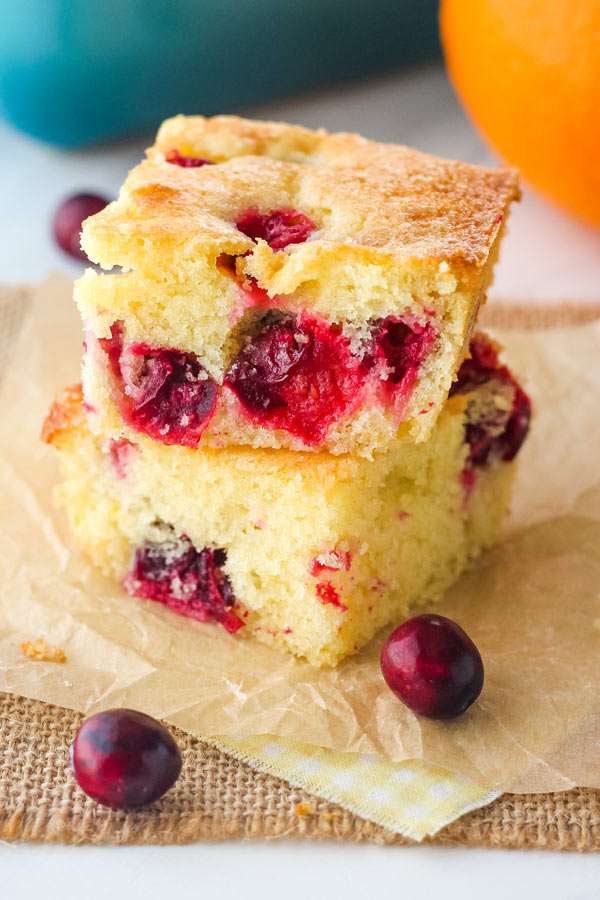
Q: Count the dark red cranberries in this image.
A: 3